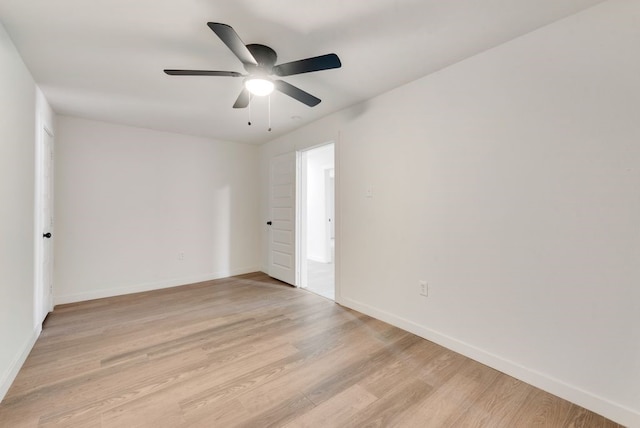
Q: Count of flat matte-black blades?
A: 5